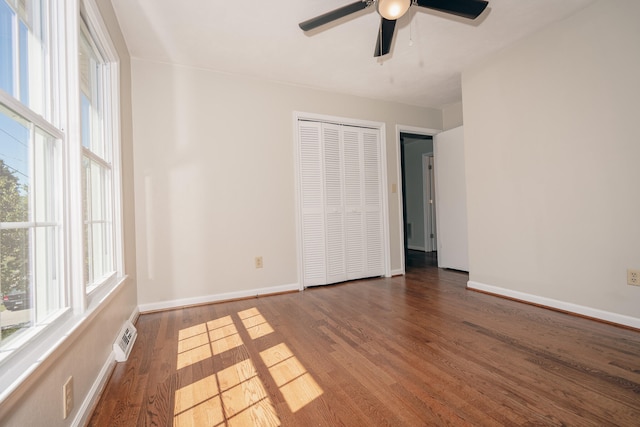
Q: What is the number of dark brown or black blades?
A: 3